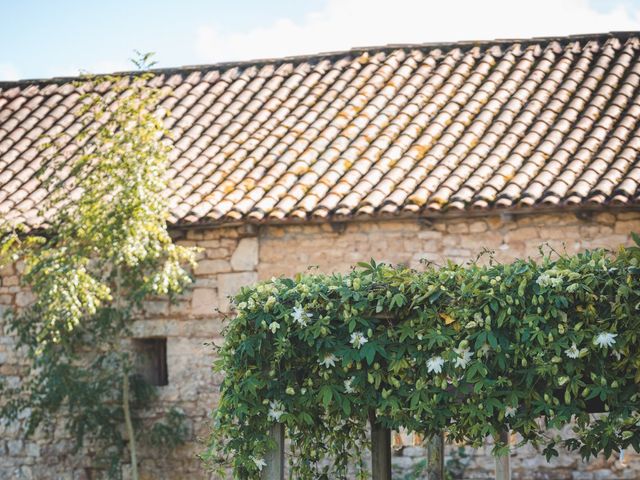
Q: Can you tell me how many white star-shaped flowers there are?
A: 11